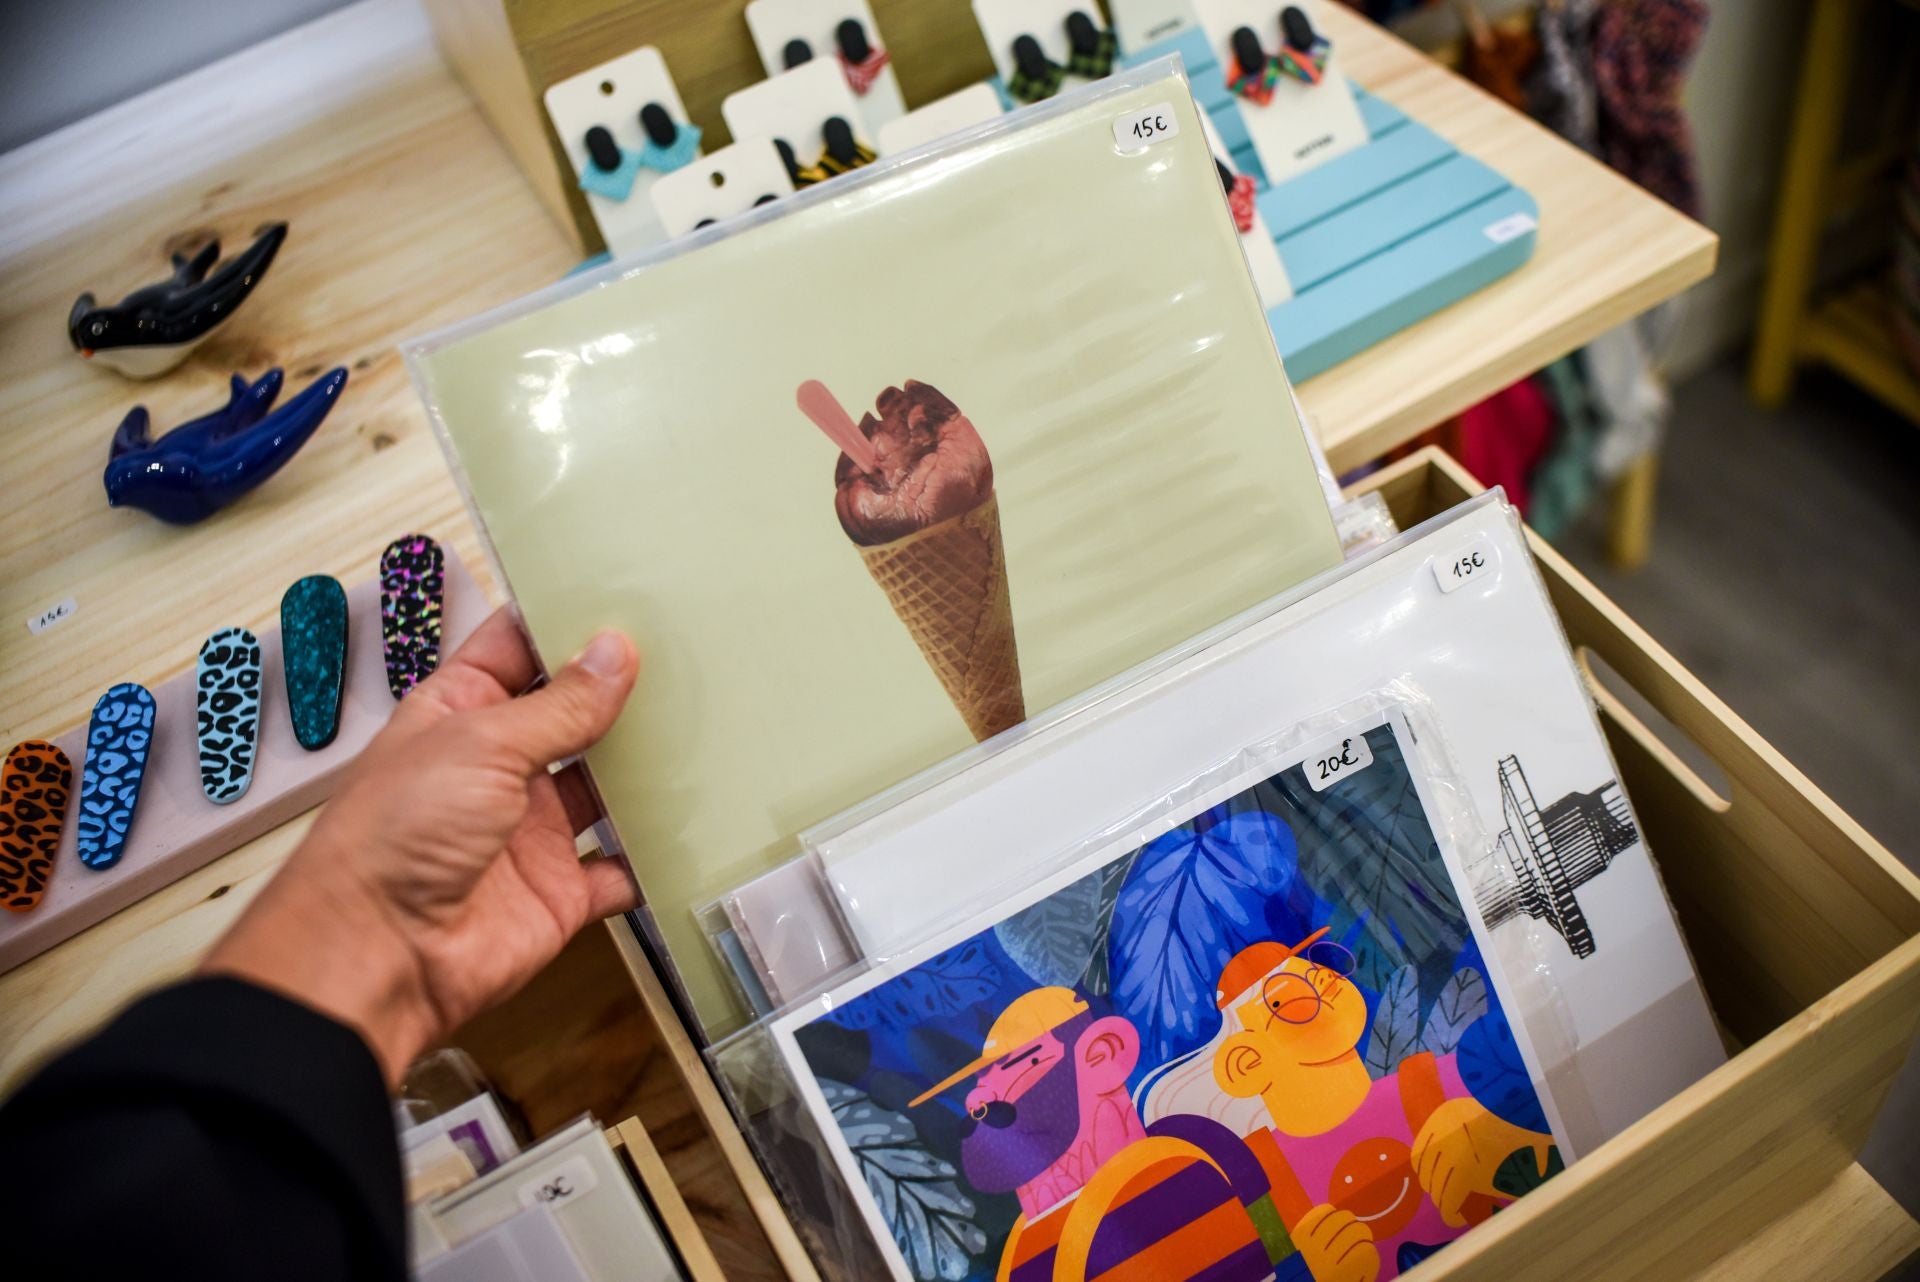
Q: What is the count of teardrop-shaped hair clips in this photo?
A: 5